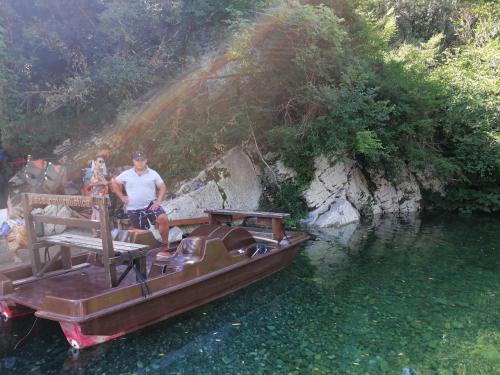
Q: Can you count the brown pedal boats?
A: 1